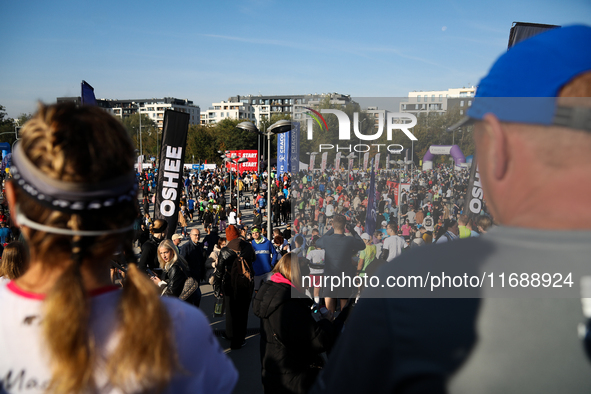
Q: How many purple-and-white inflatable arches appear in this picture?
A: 1